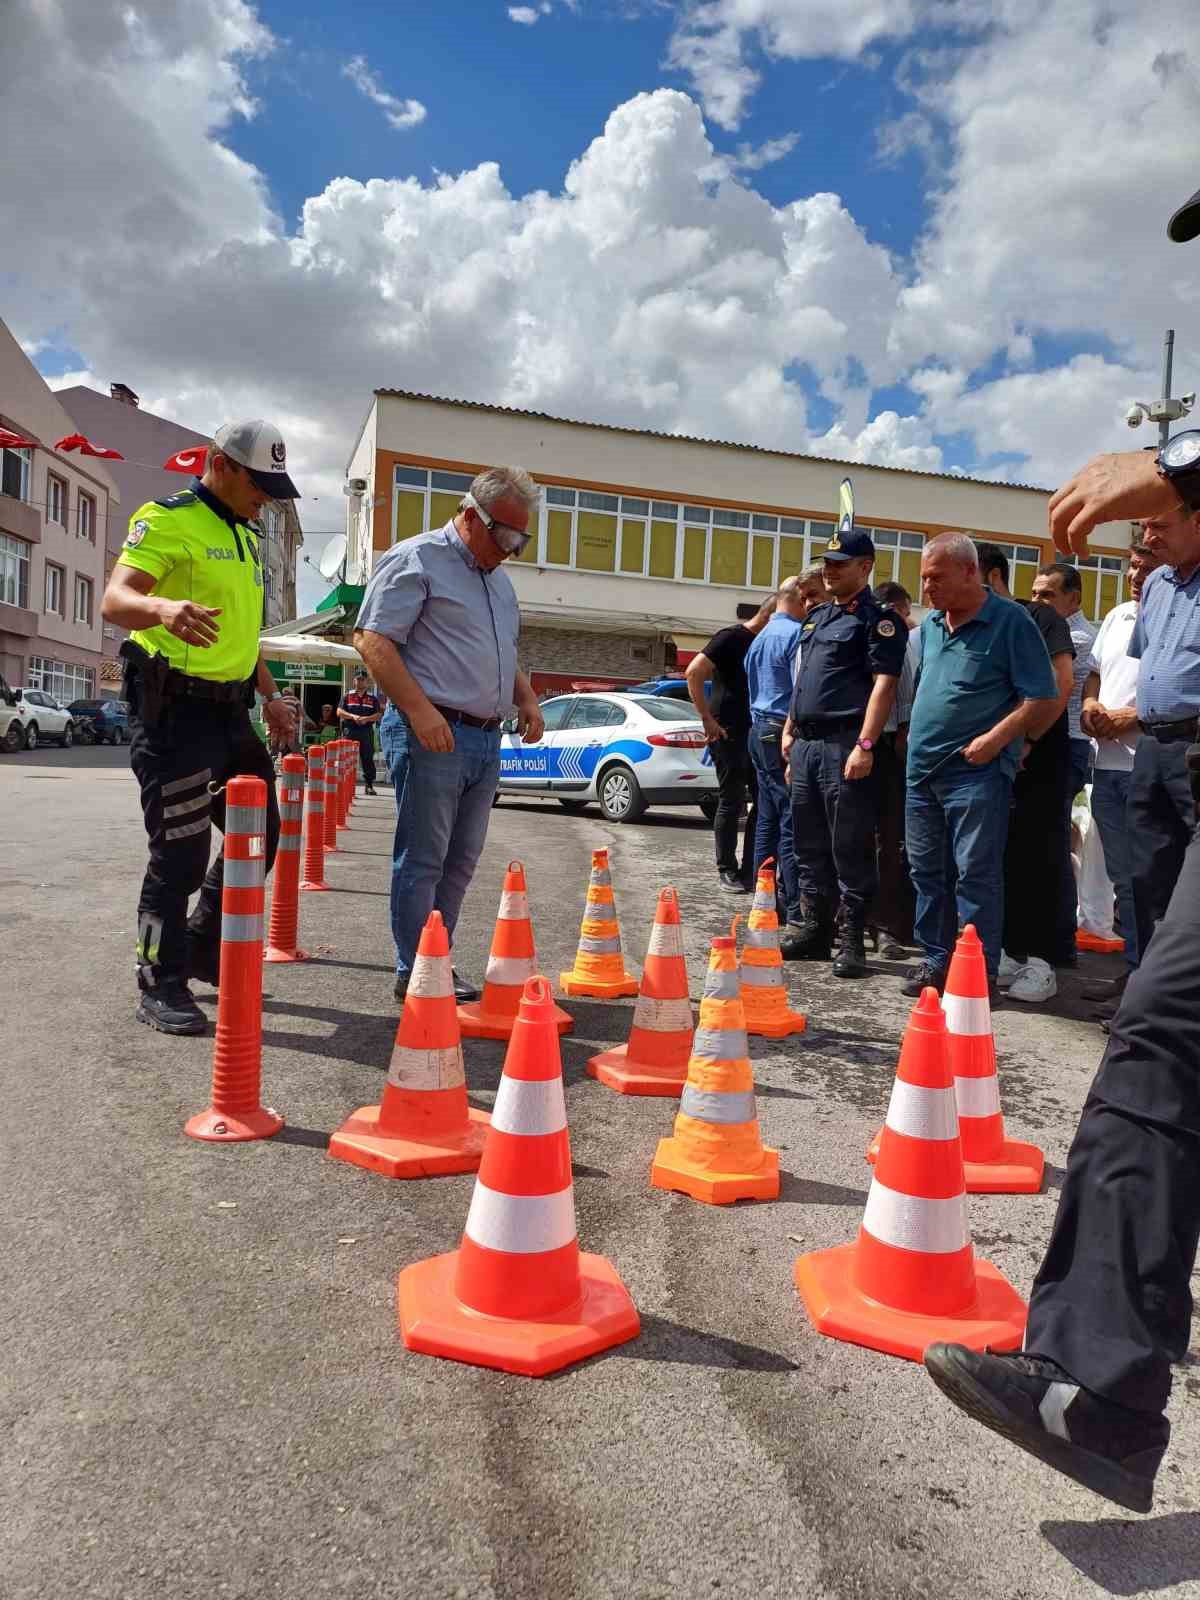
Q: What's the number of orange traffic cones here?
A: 9